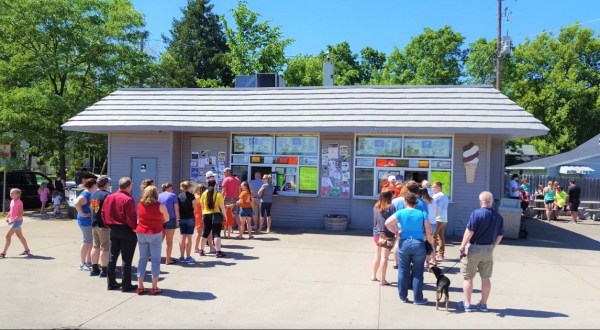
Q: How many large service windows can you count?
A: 2